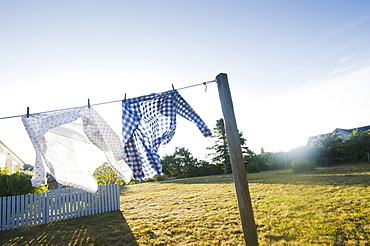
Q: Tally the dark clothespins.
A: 4